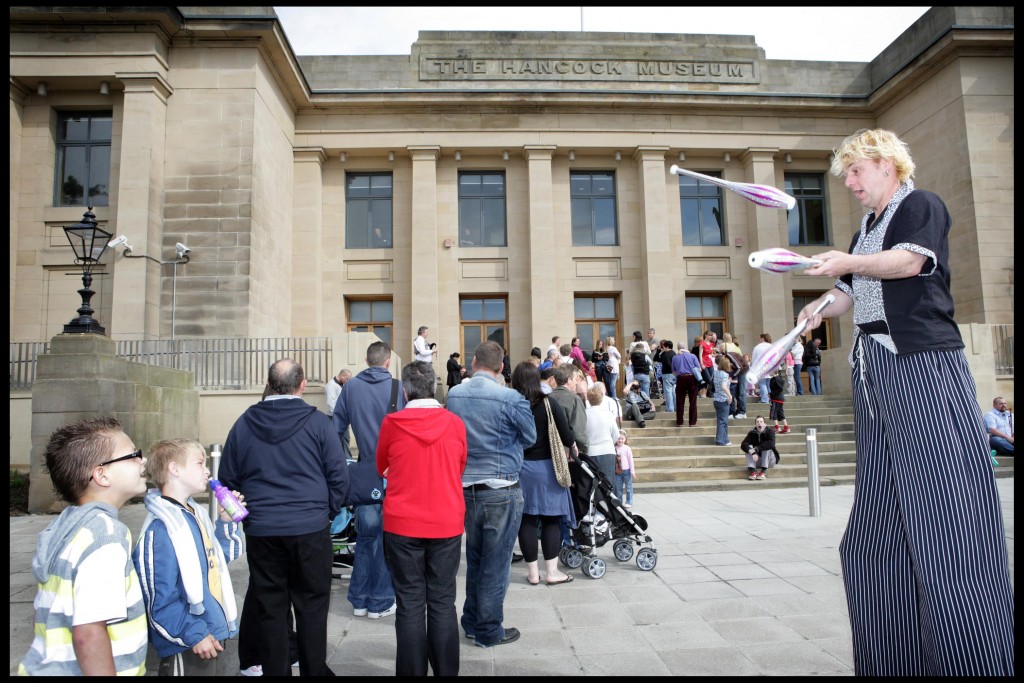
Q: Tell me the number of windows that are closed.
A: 6